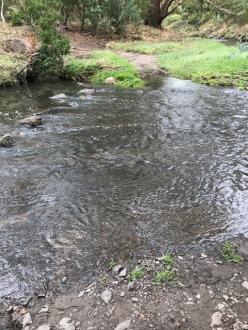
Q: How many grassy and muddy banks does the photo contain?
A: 2